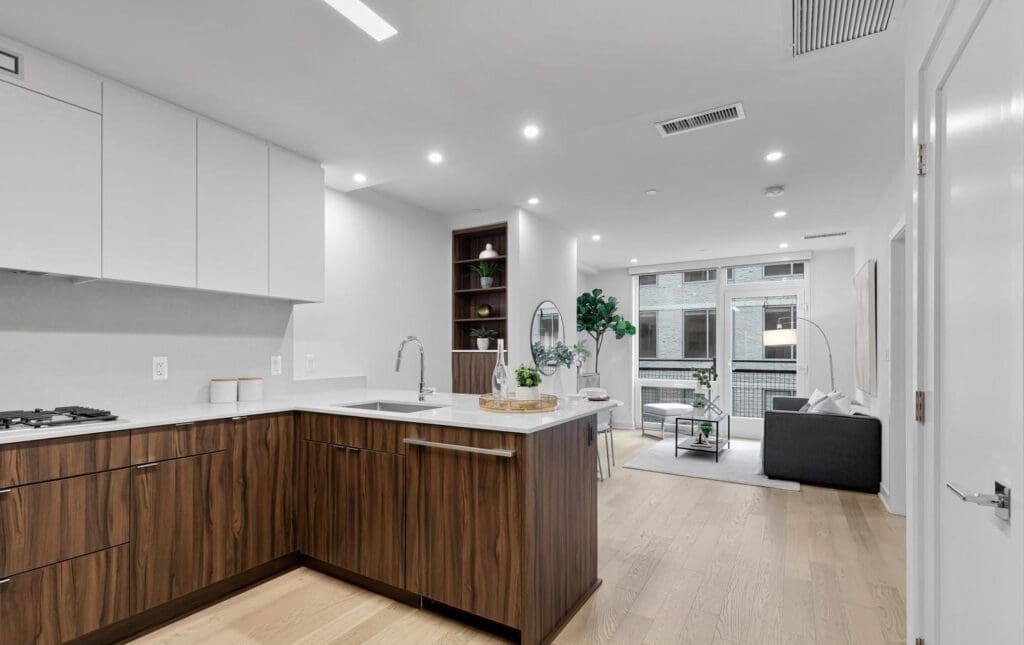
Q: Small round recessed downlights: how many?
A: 9